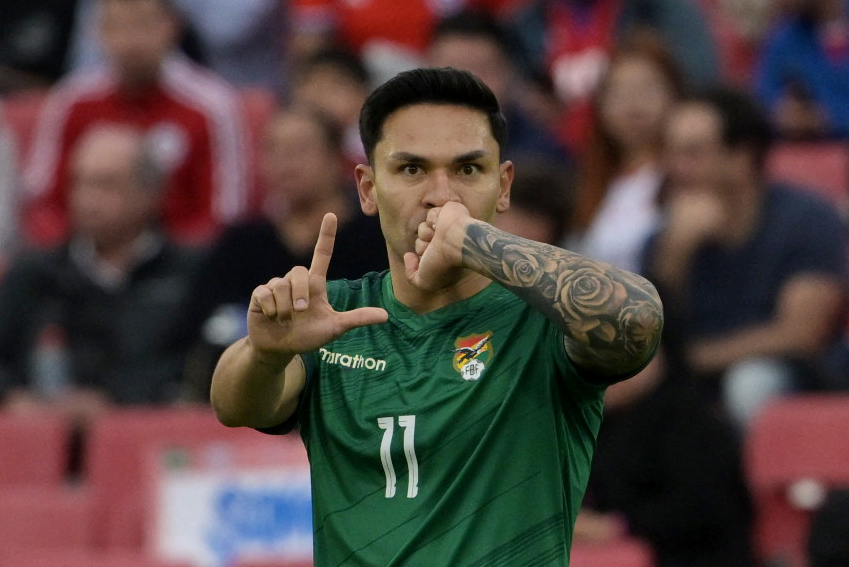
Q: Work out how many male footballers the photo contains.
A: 1